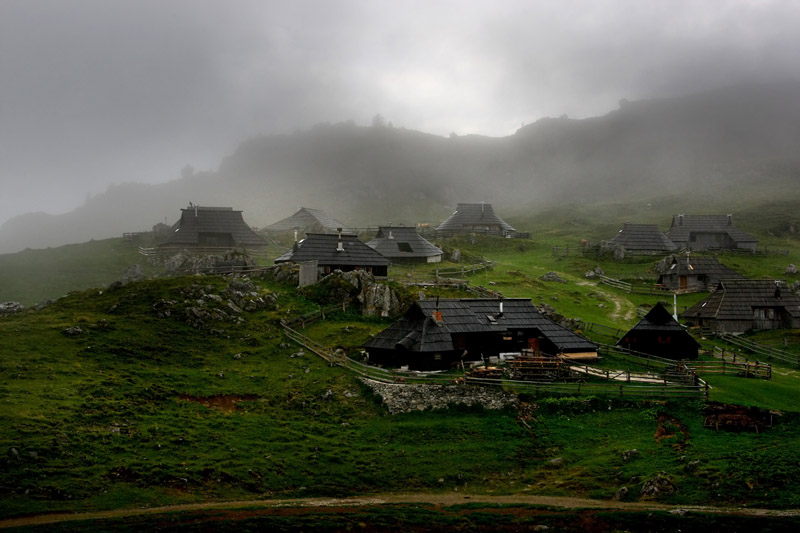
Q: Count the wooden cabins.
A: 11